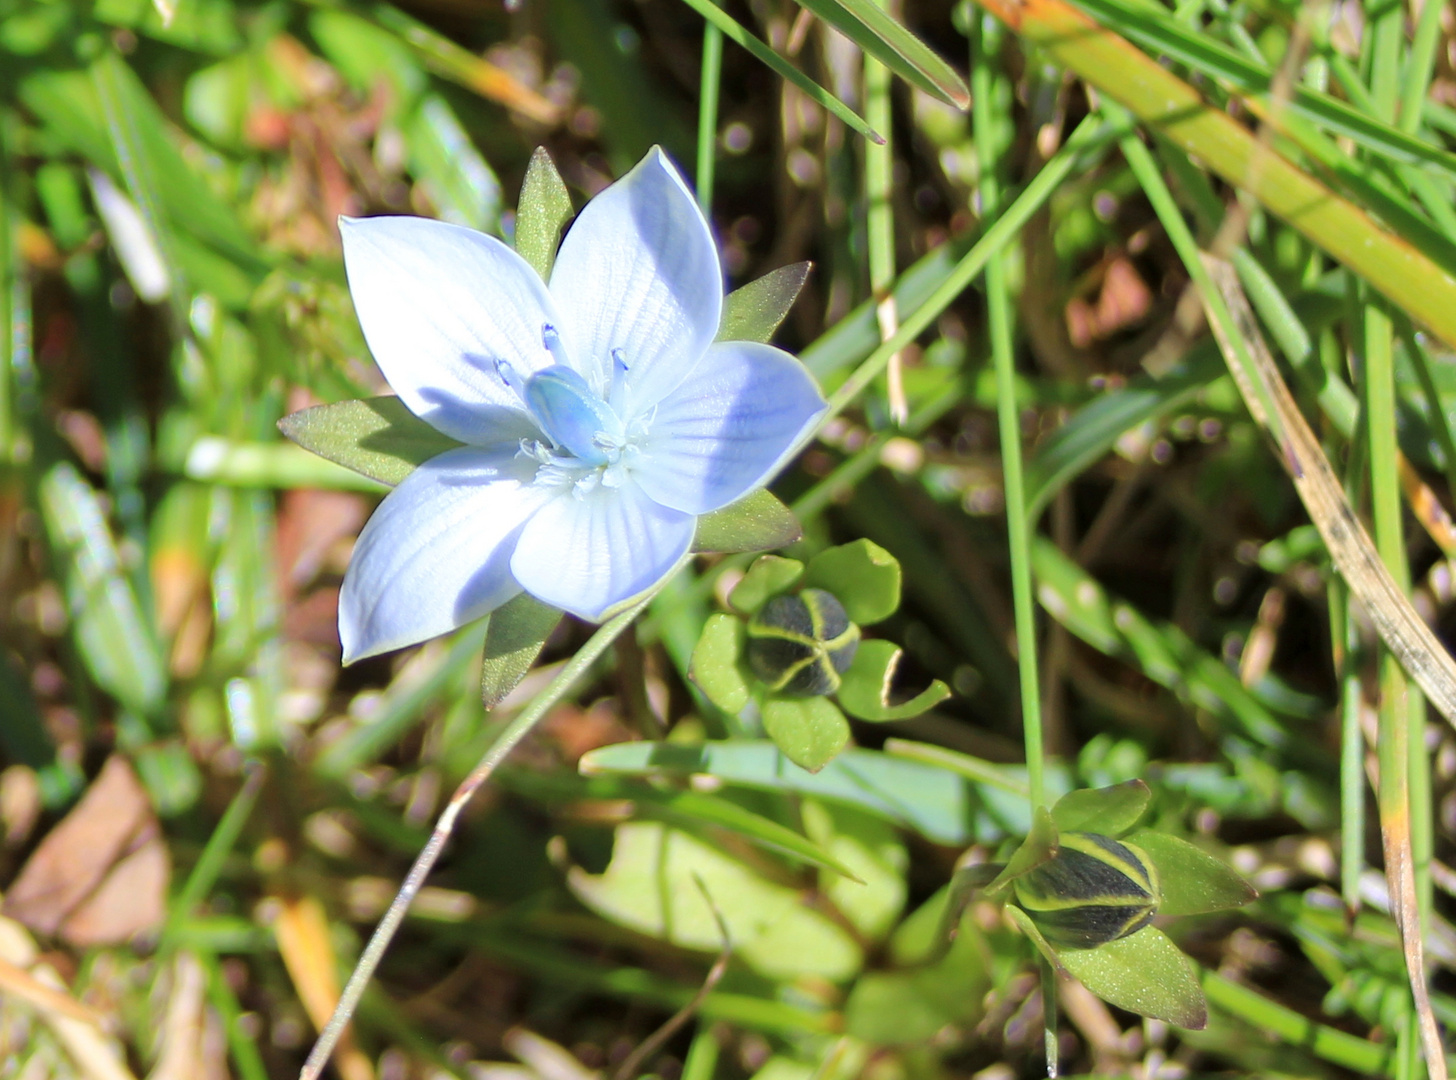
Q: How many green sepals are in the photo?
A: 15